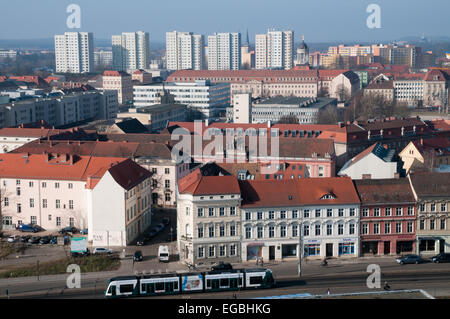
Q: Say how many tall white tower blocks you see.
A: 5